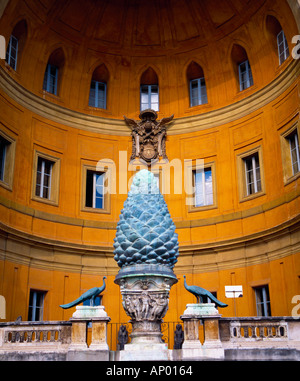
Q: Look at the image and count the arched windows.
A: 7